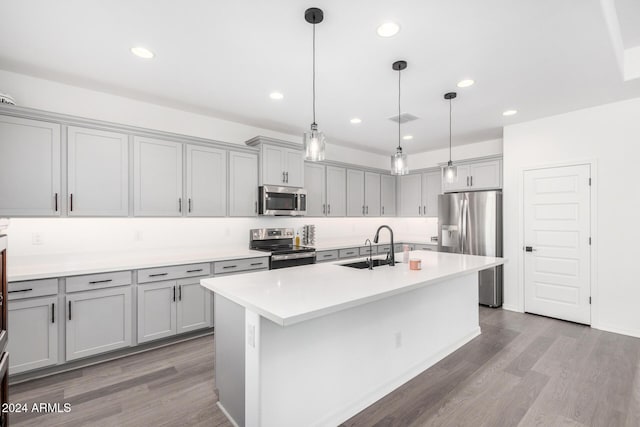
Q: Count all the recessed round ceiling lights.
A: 7